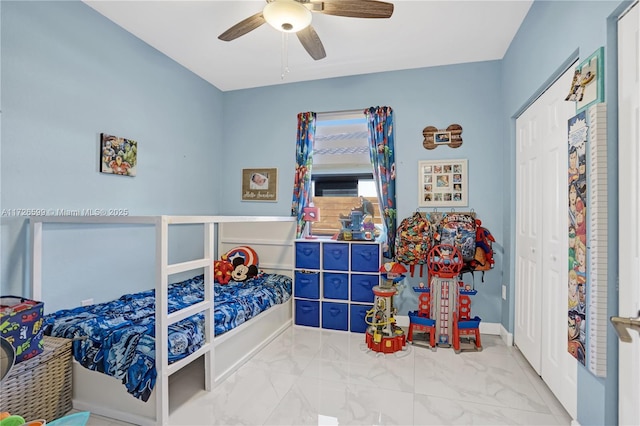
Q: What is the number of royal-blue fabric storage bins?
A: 9